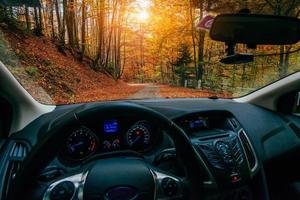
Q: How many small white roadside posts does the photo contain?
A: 2